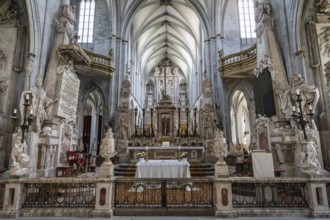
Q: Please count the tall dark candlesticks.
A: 6